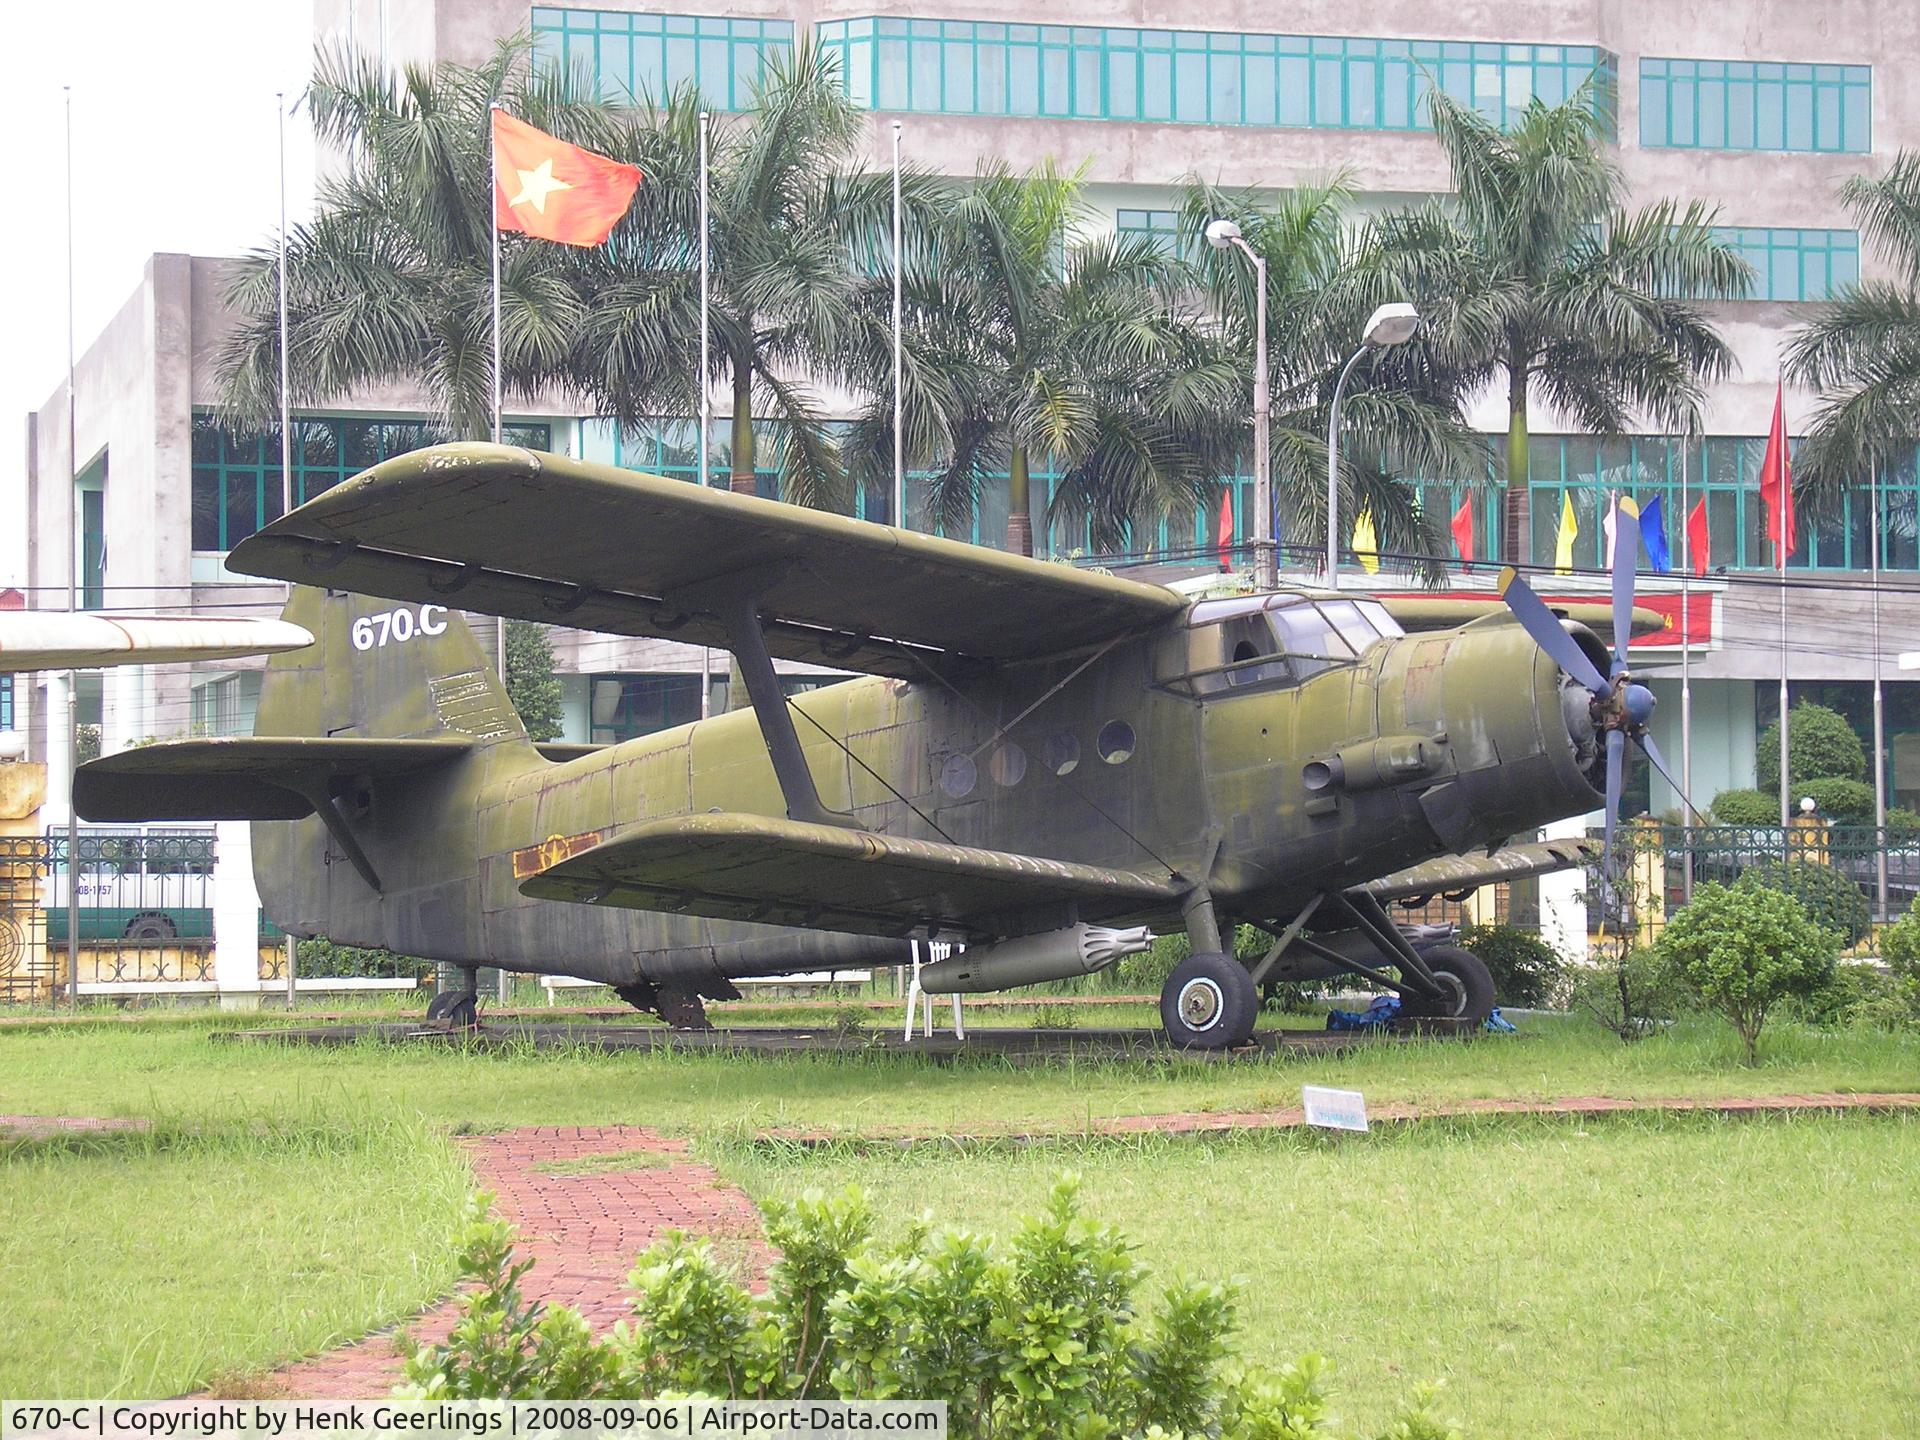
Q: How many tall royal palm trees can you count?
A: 6